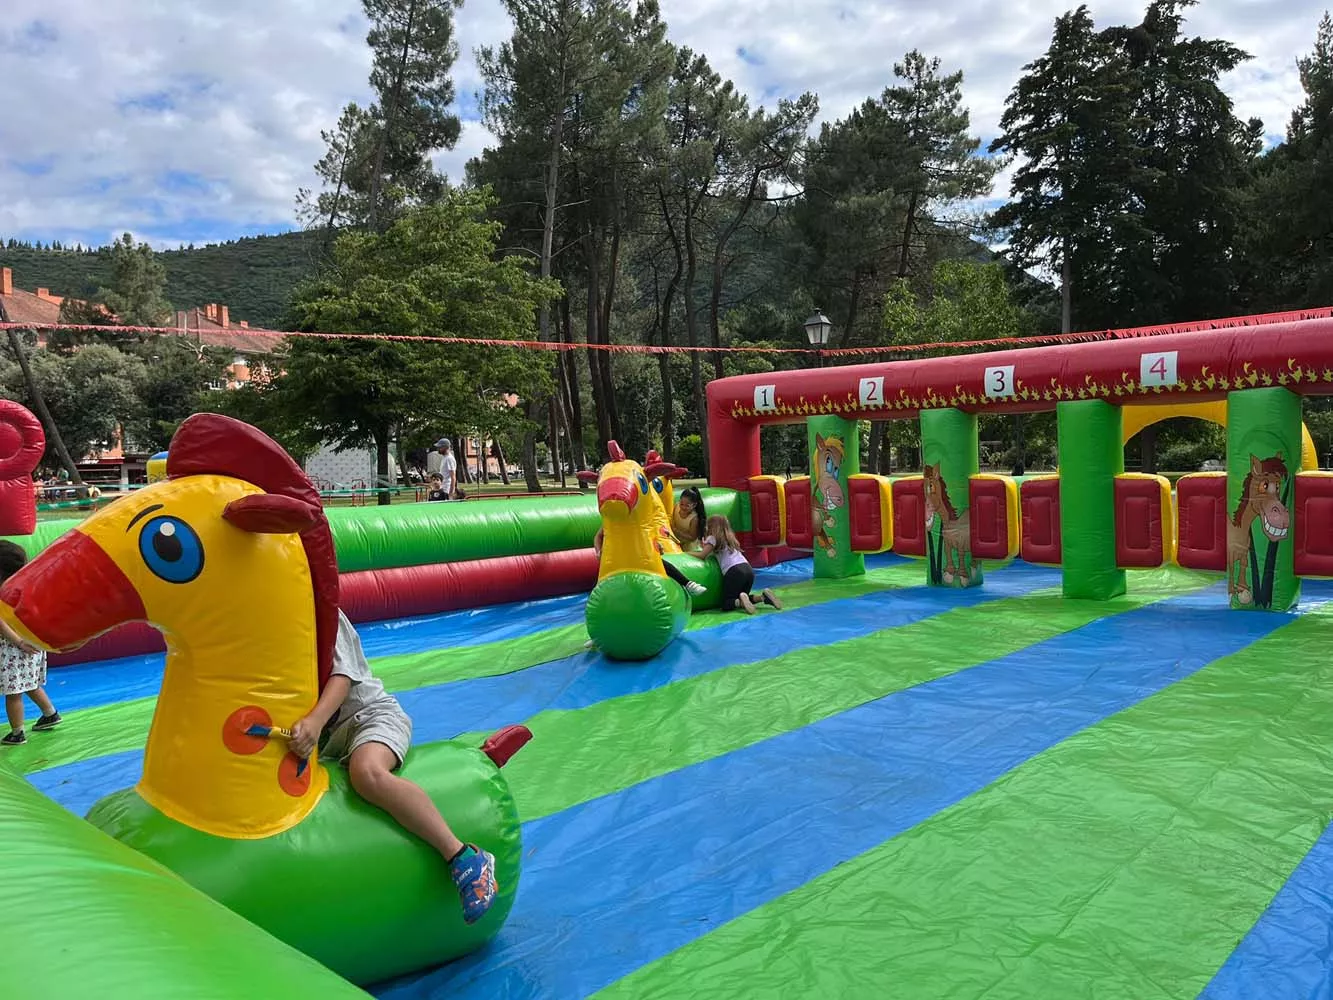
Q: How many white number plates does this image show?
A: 4